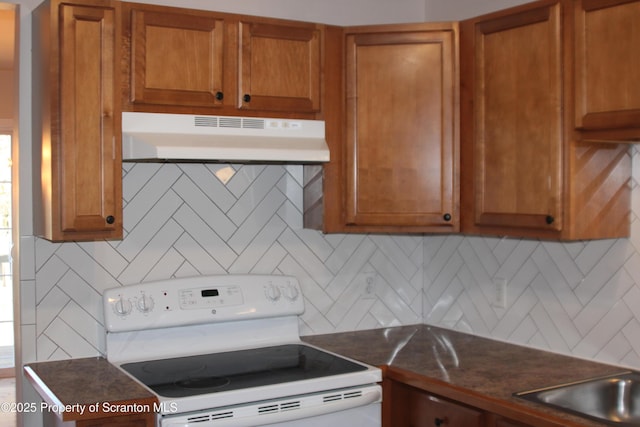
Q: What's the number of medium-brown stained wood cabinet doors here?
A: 6